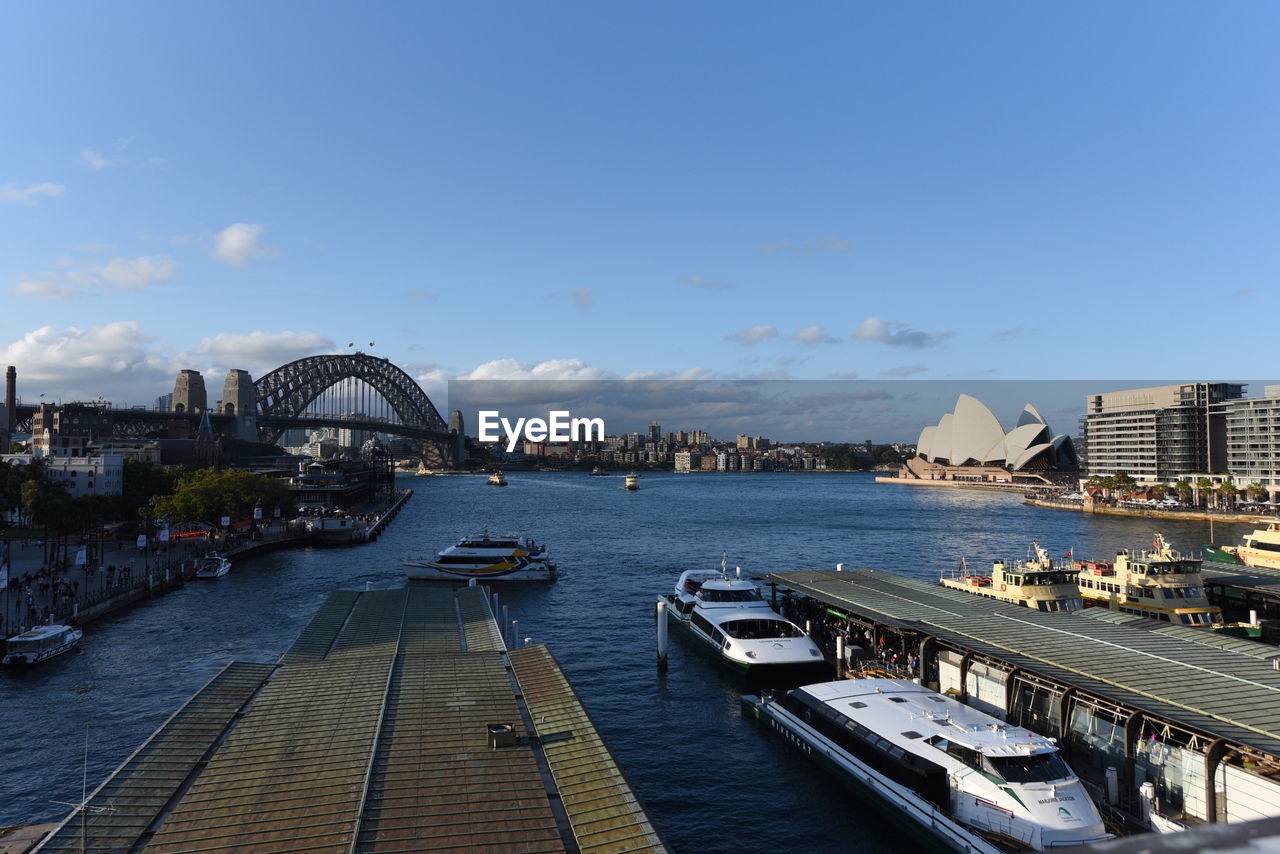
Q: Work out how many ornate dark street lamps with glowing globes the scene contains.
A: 0